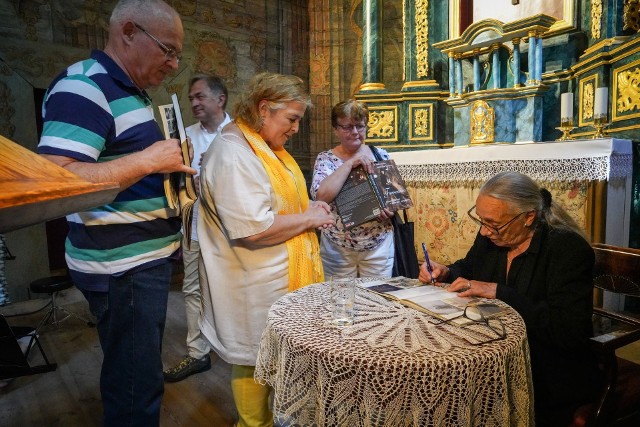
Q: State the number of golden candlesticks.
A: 2